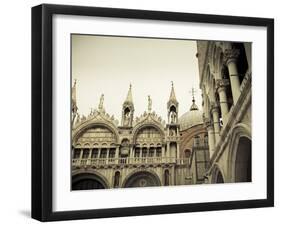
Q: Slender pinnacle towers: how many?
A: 3